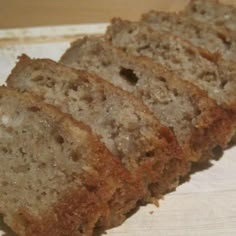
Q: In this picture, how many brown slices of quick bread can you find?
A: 6